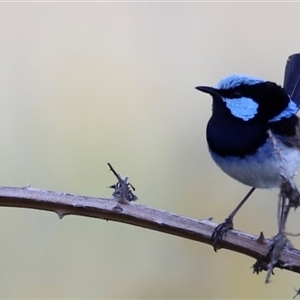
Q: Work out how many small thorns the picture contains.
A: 4